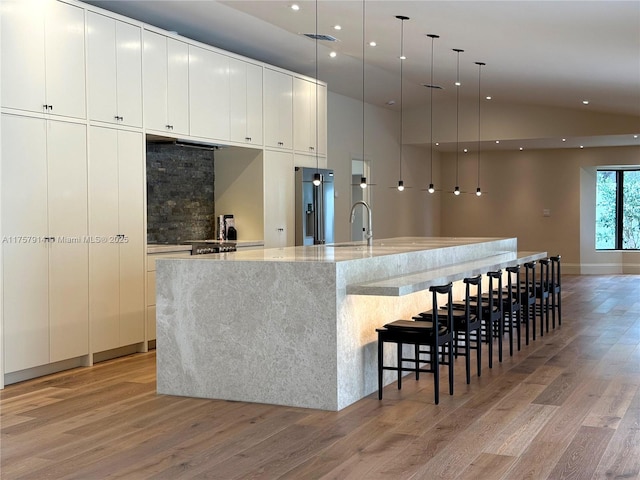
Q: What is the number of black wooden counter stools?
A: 7